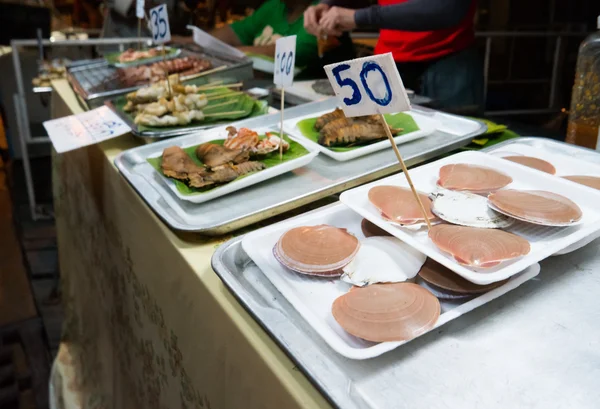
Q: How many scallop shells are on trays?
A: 12